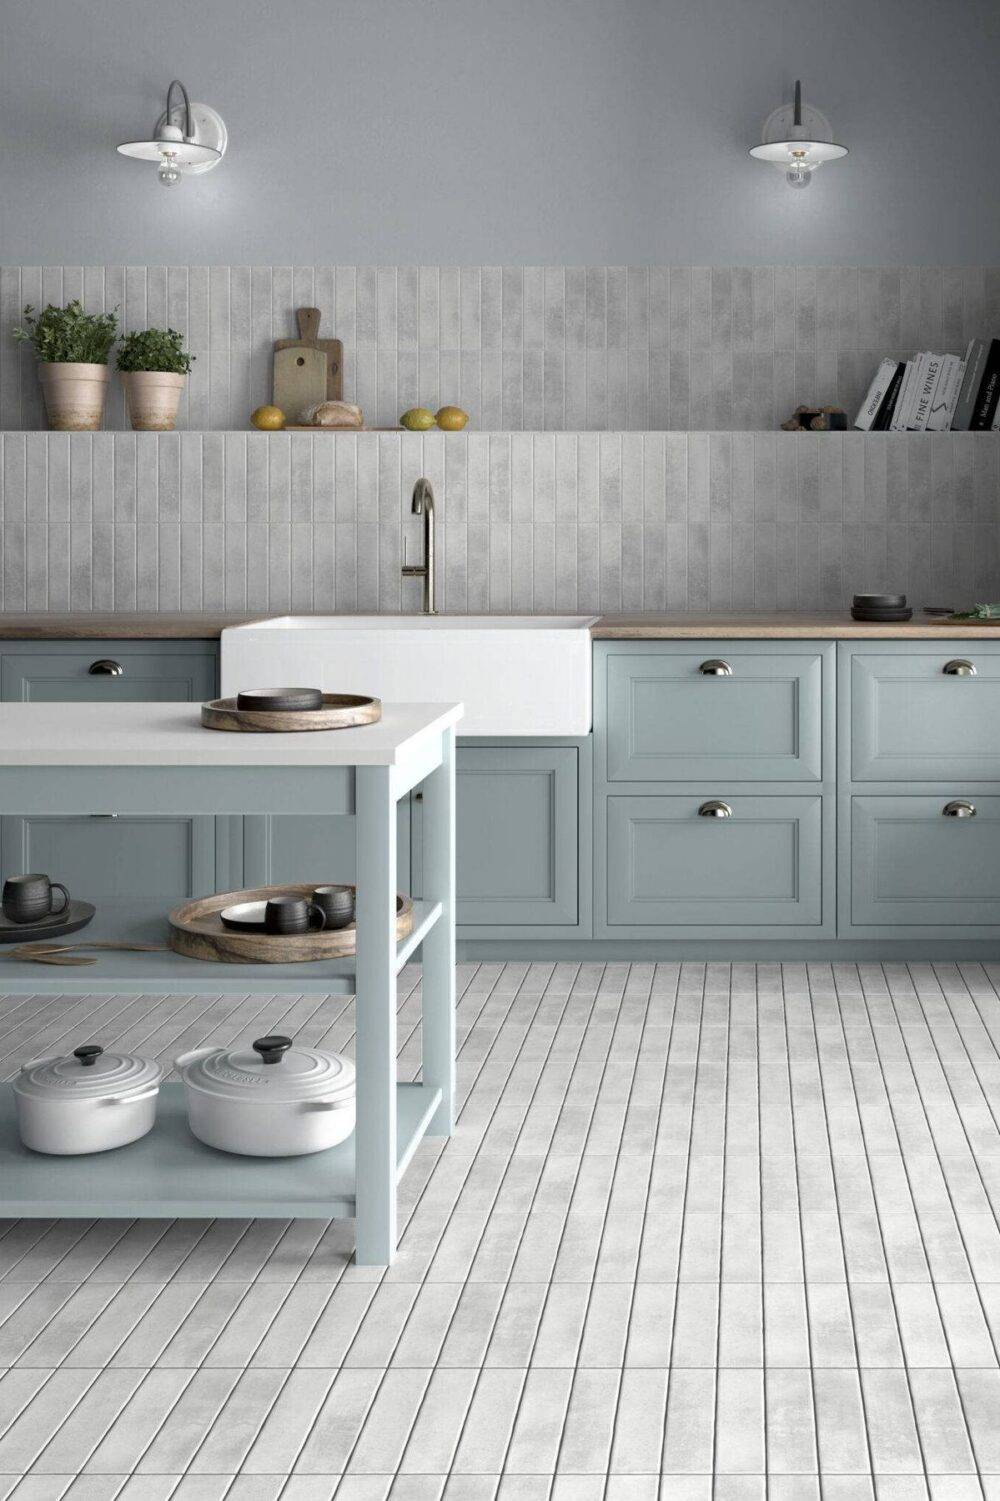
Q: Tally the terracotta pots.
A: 2